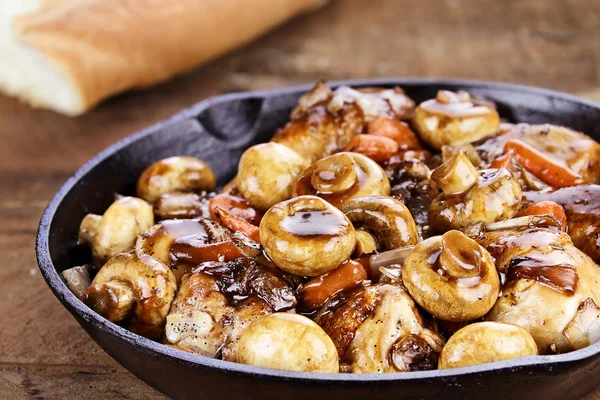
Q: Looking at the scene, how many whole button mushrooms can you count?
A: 12